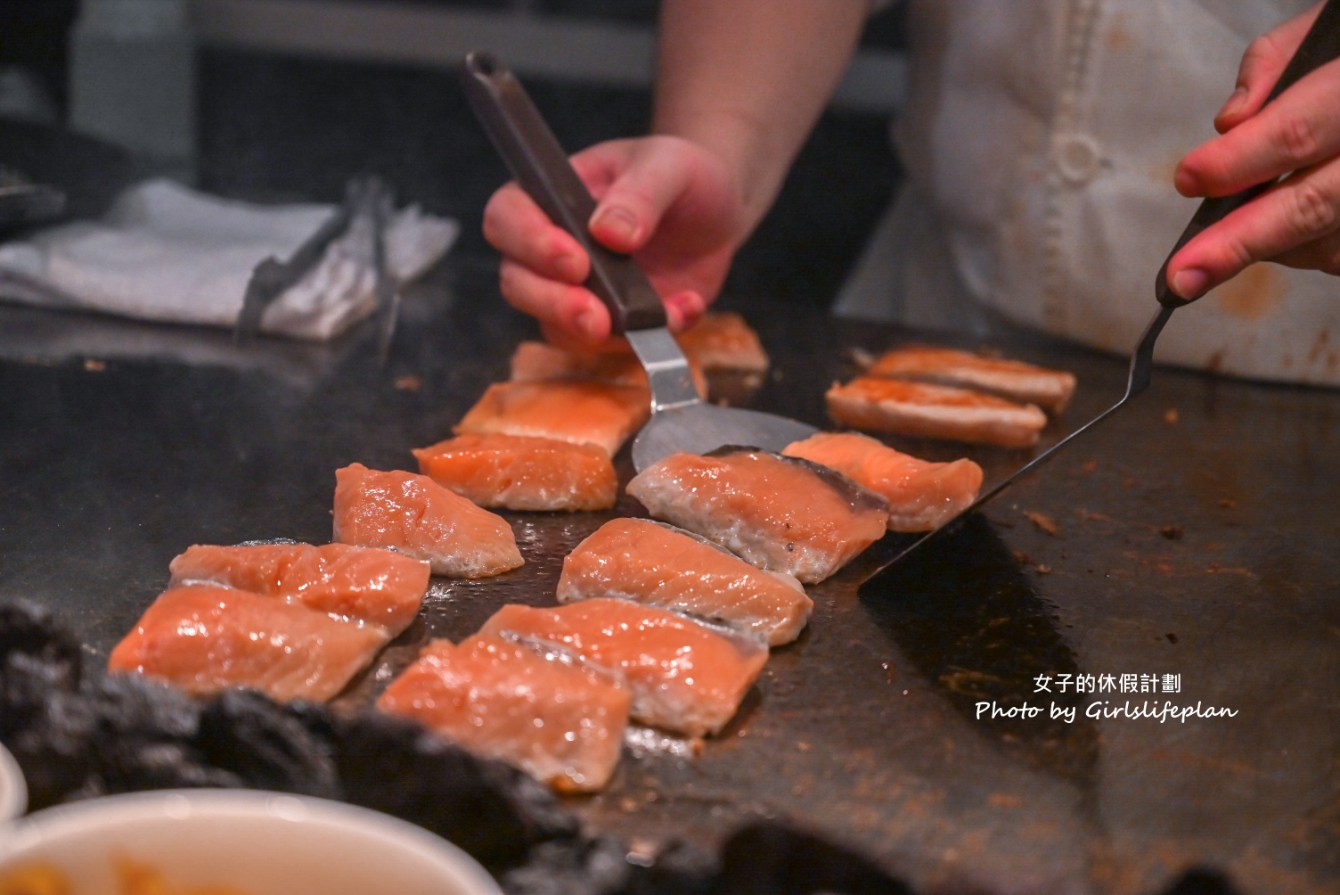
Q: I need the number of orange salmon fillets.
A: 14